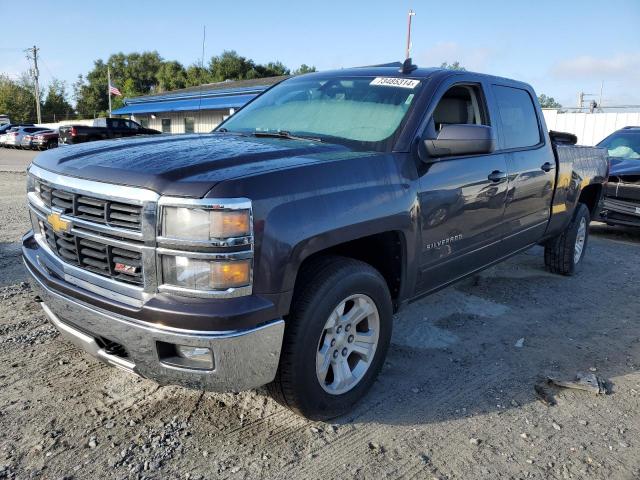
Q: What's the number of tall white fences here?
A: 1